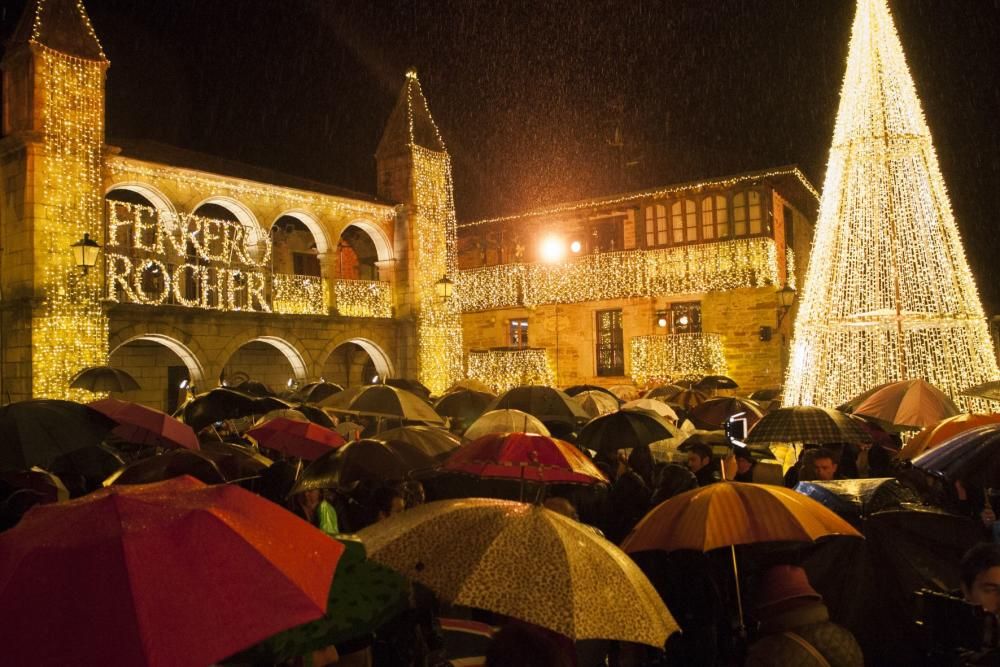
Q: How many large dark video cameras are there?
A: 1